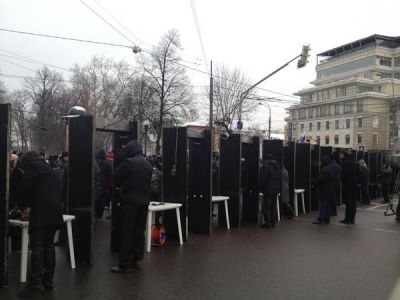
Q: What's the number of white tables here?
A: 5